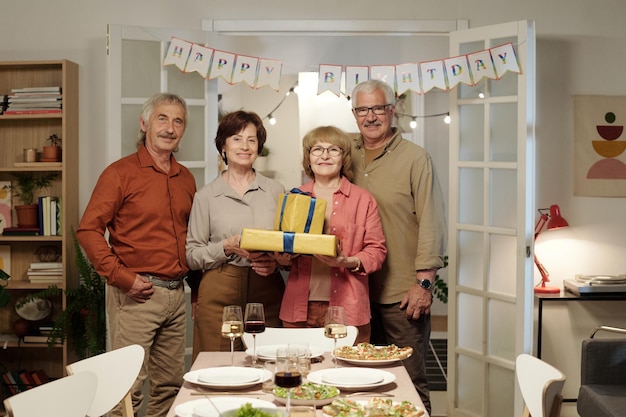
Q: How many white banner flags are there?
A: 13